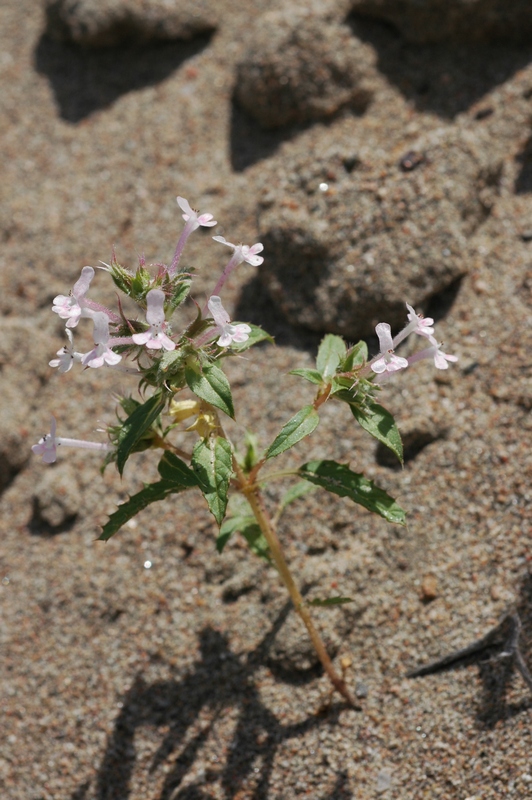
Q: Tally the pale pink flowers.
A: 11